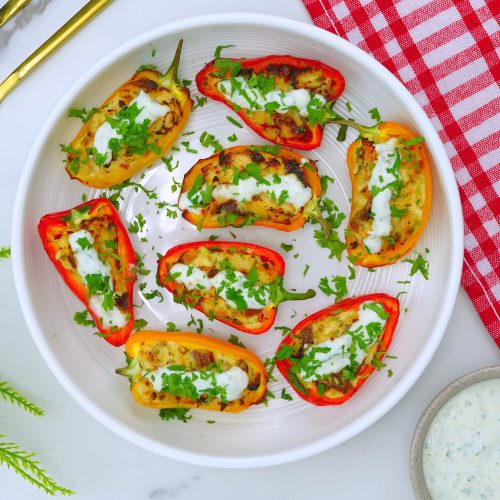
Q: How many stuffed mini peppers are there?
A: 8